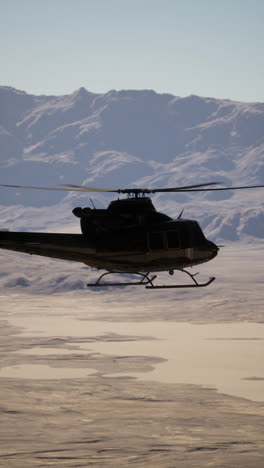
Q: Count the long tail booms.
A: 1